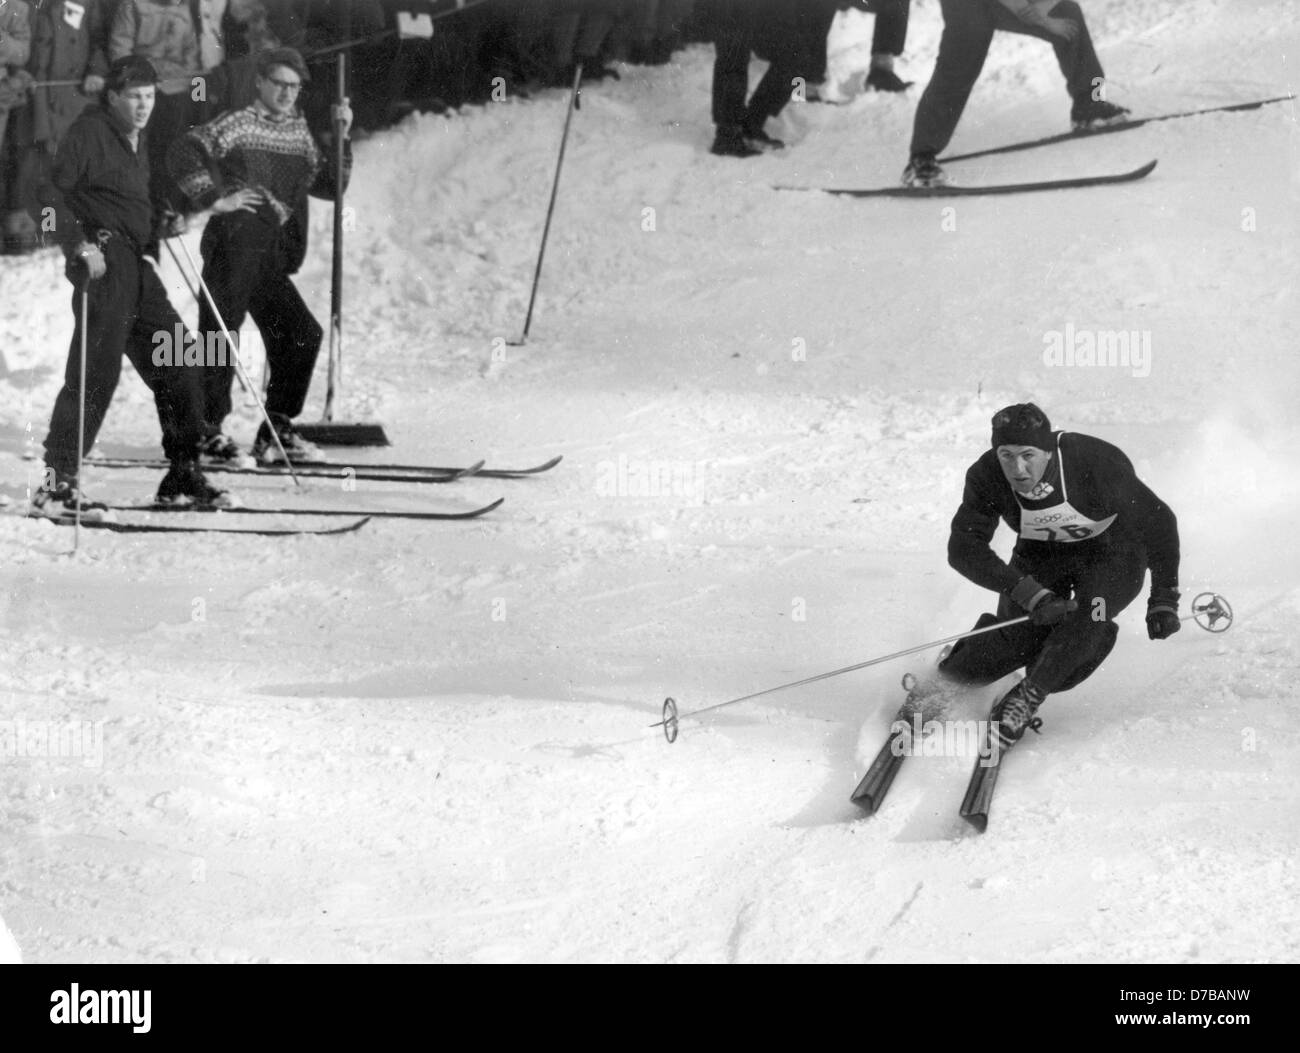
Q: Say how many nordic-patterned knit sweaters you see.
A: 1